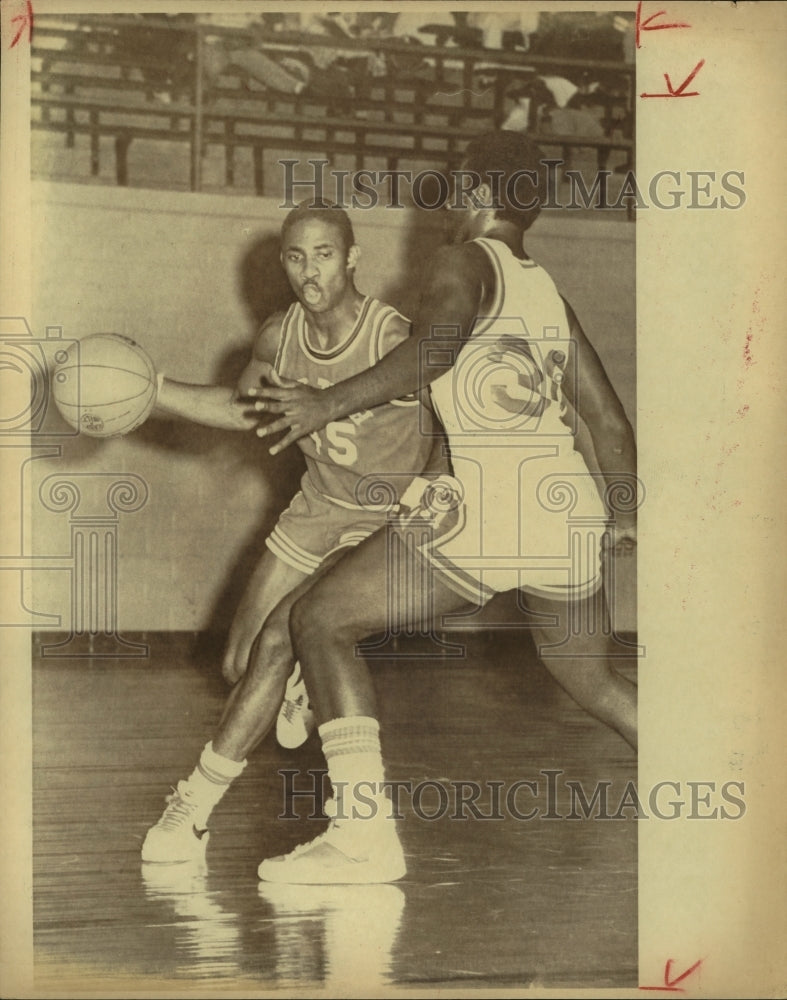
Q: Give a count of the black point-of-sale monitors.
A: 0